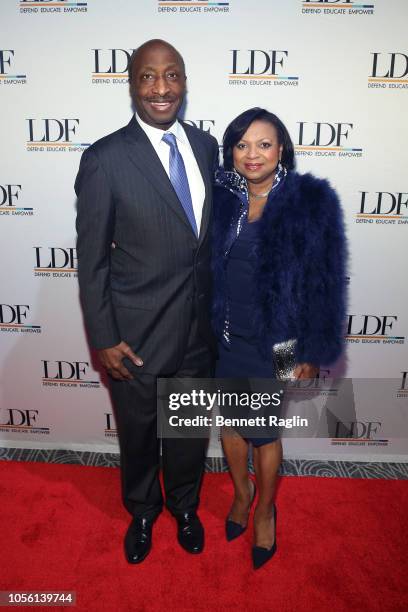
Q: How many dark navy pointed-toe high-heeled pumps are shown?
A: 2